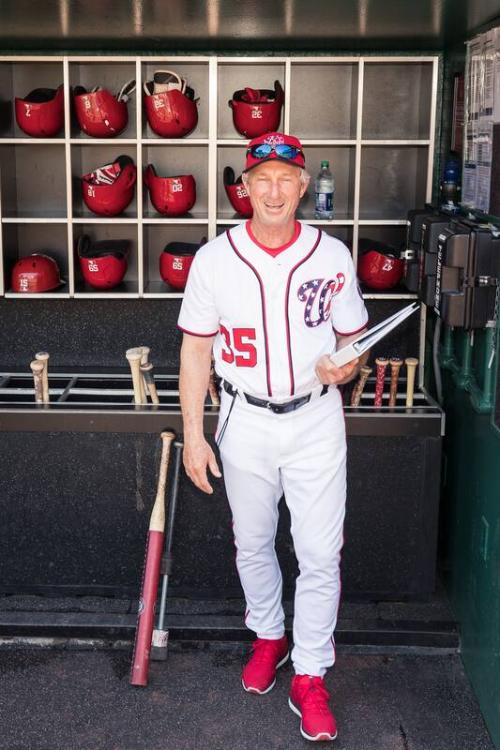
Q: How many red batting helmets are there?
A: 11